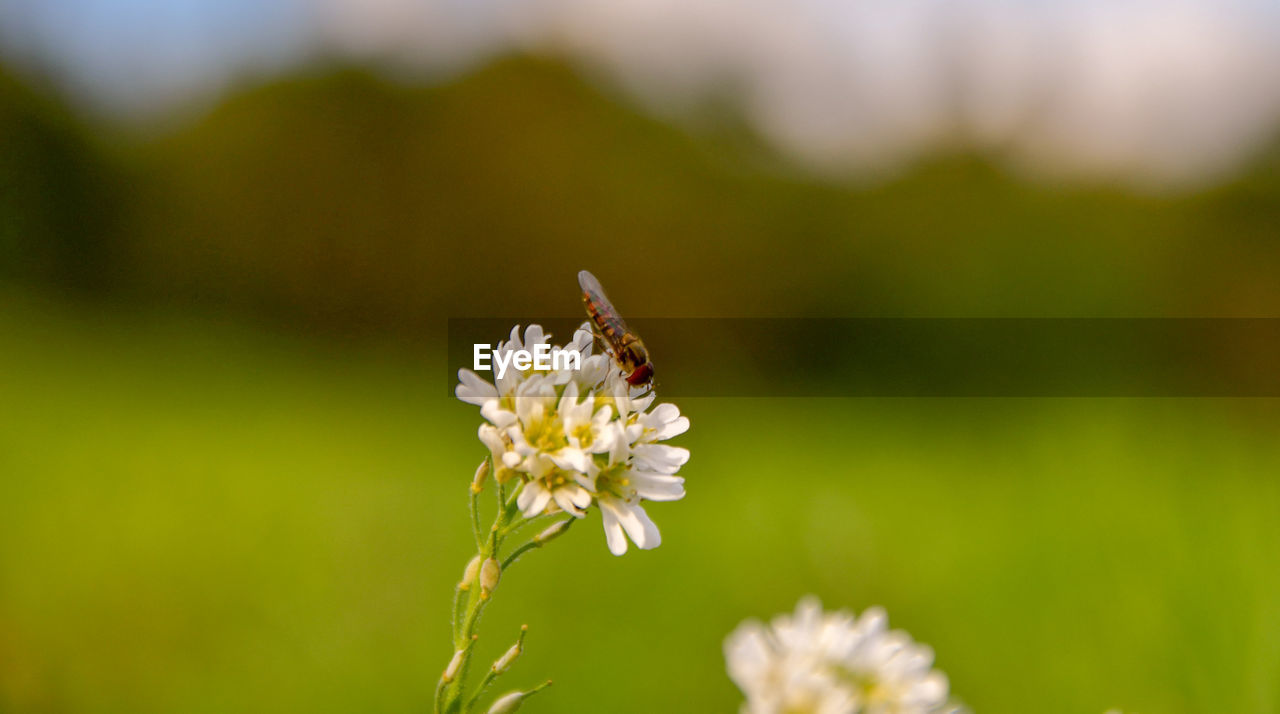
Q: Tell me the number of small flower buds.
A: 7